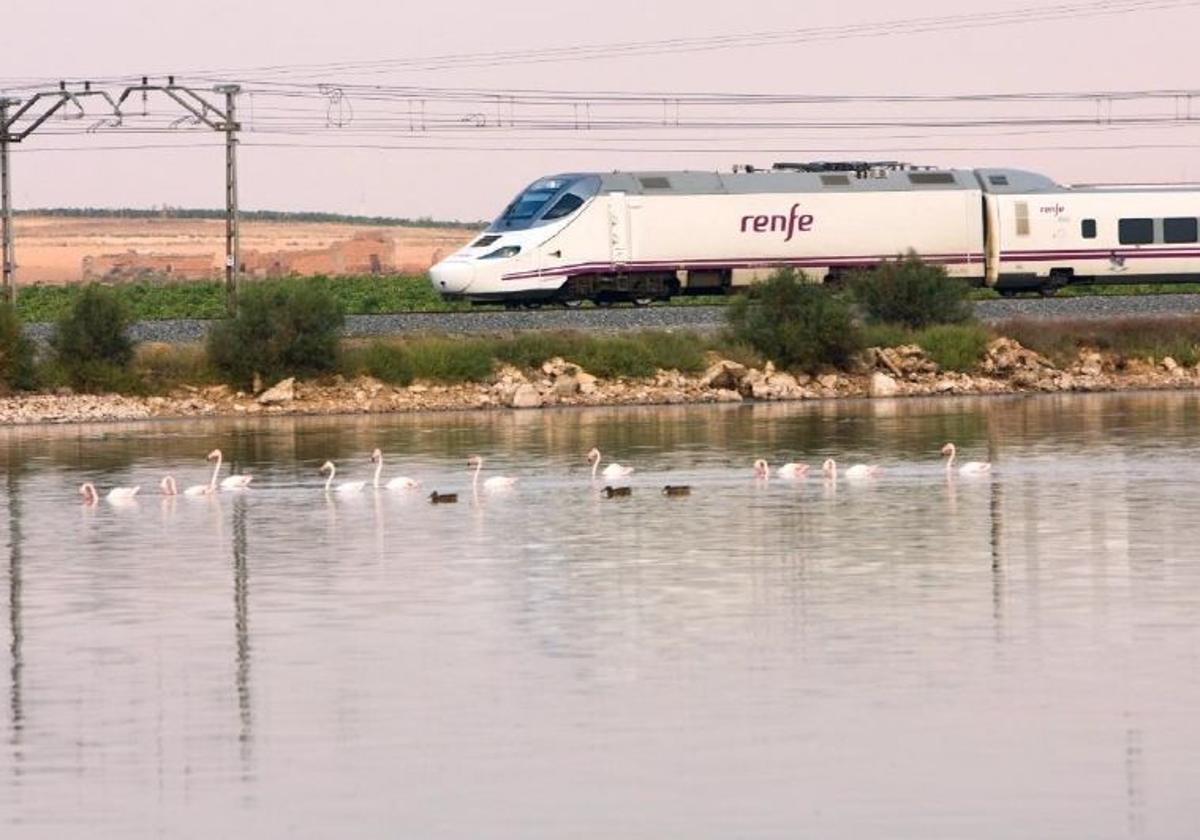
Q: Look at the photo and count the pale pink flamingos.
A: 10